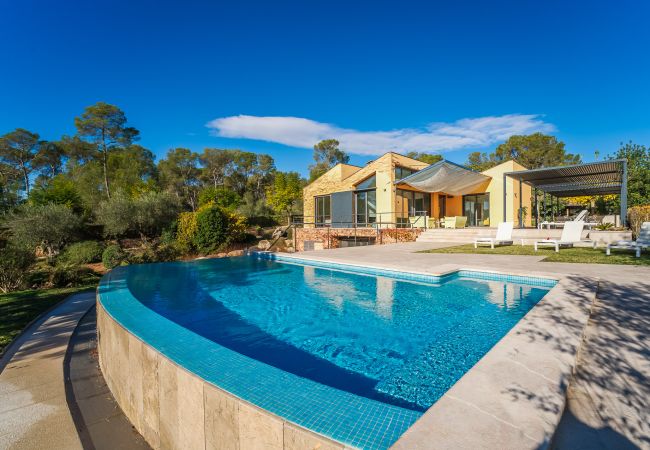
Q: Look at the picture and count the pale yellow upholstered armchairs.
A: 2